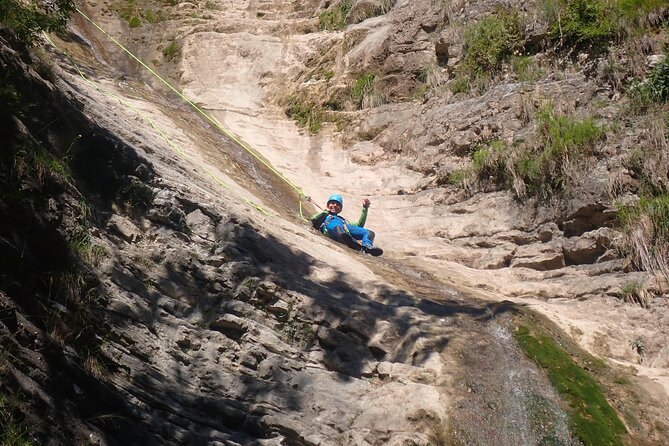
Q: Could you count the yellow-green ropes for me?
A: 2